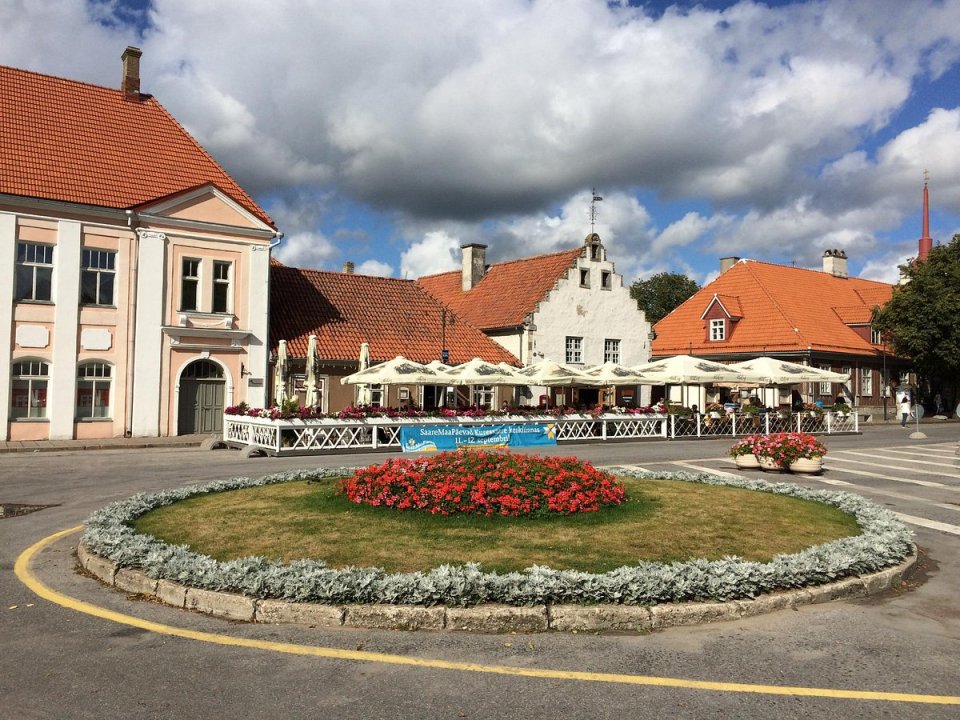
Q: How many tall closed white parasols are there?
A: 3